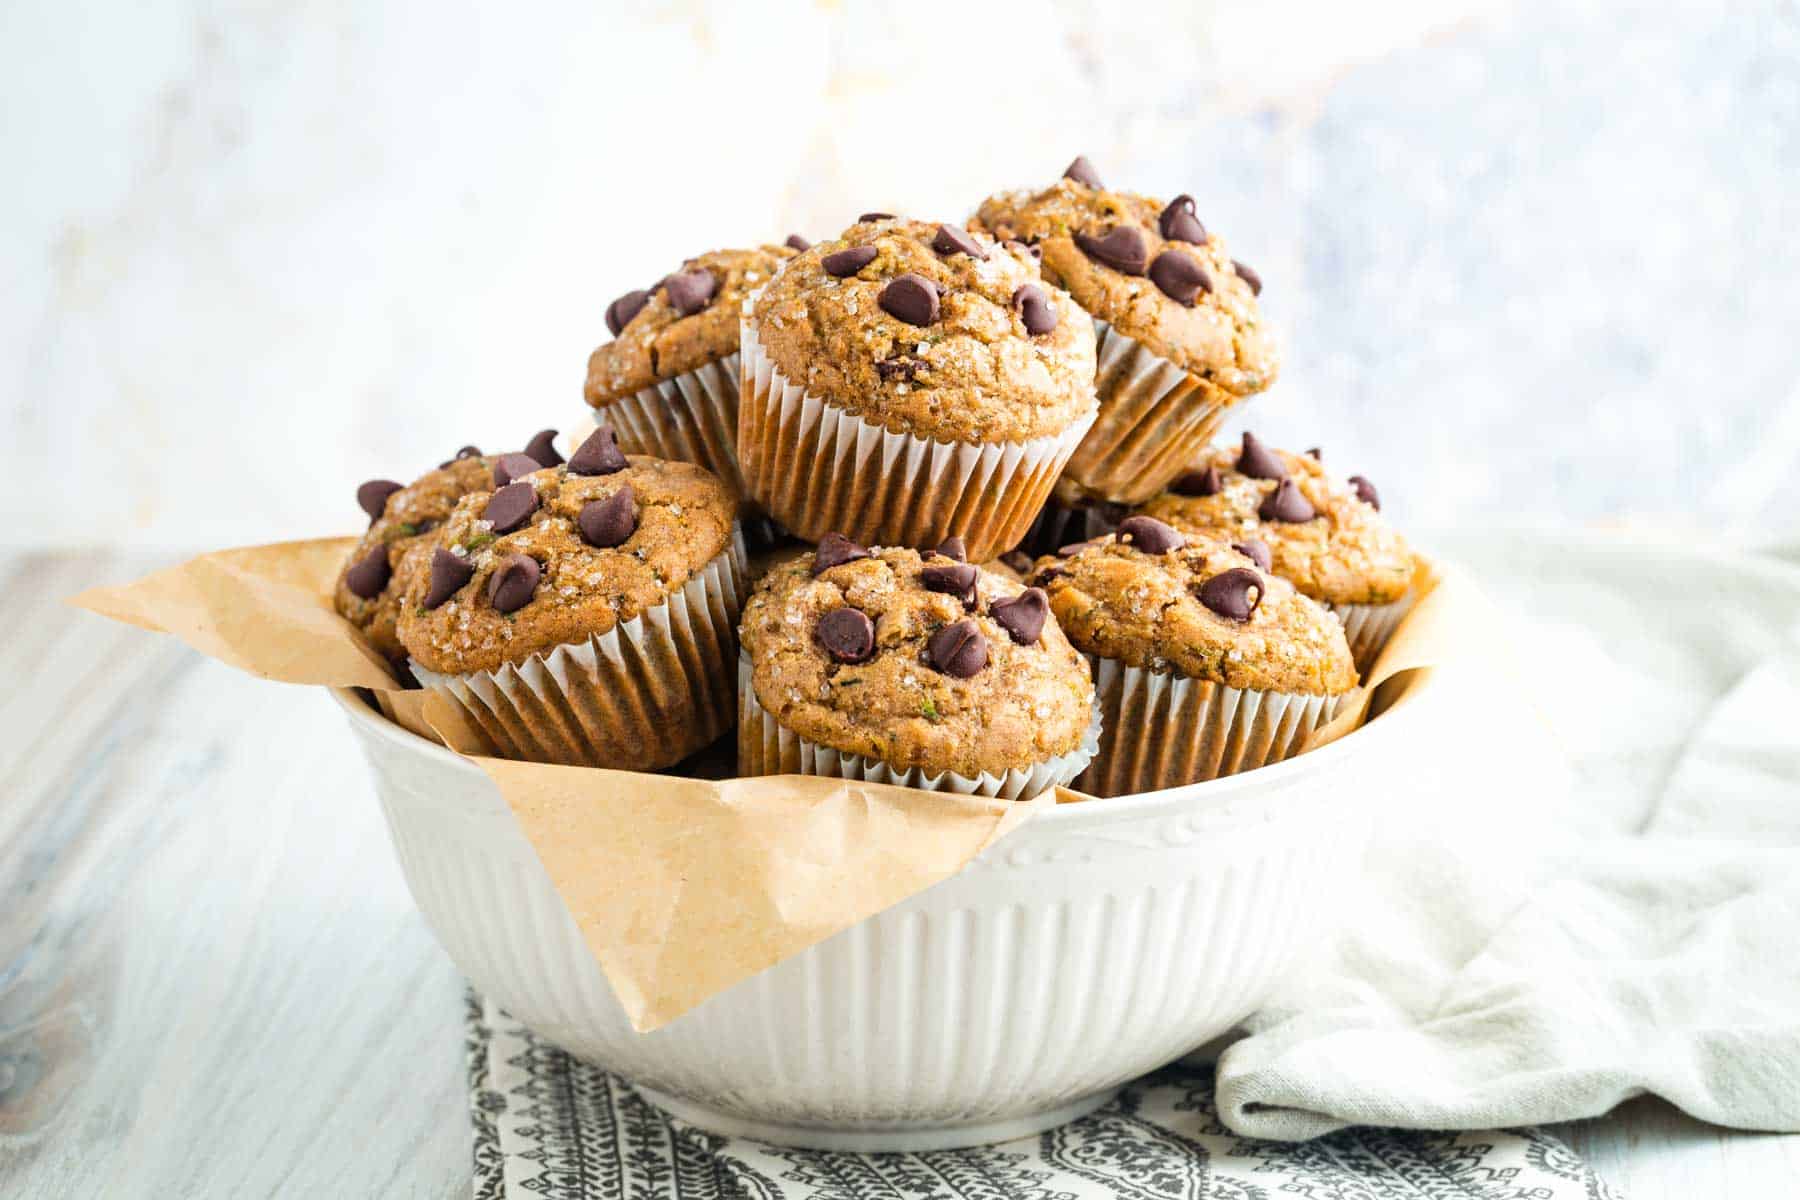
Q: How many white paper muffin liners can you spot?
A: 7